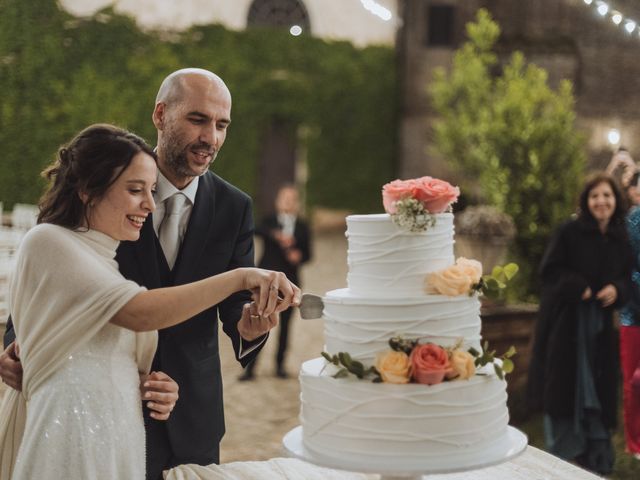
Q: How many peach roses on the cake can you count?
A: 4